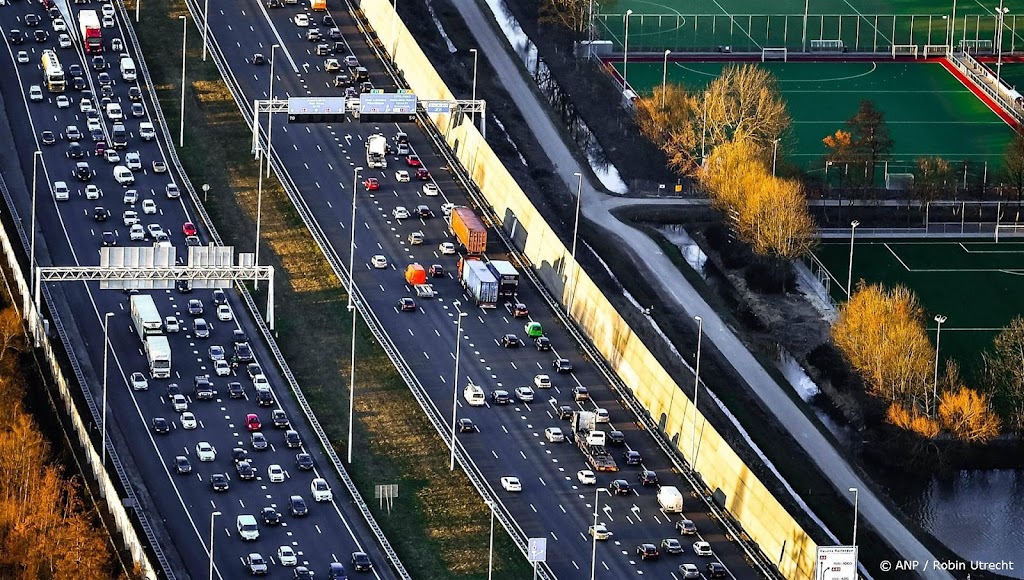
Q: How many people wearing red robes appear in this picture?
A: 0